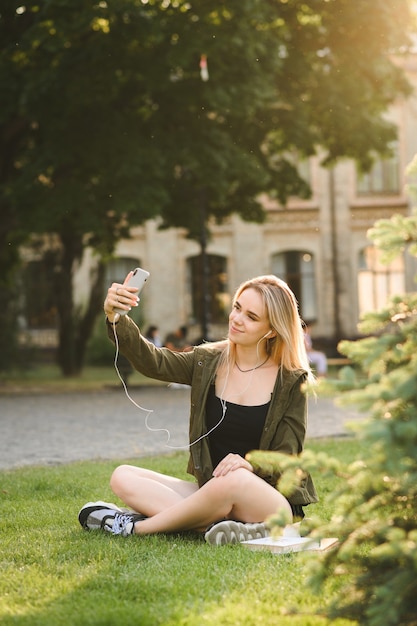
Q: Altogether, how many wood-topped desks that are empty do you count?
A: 0